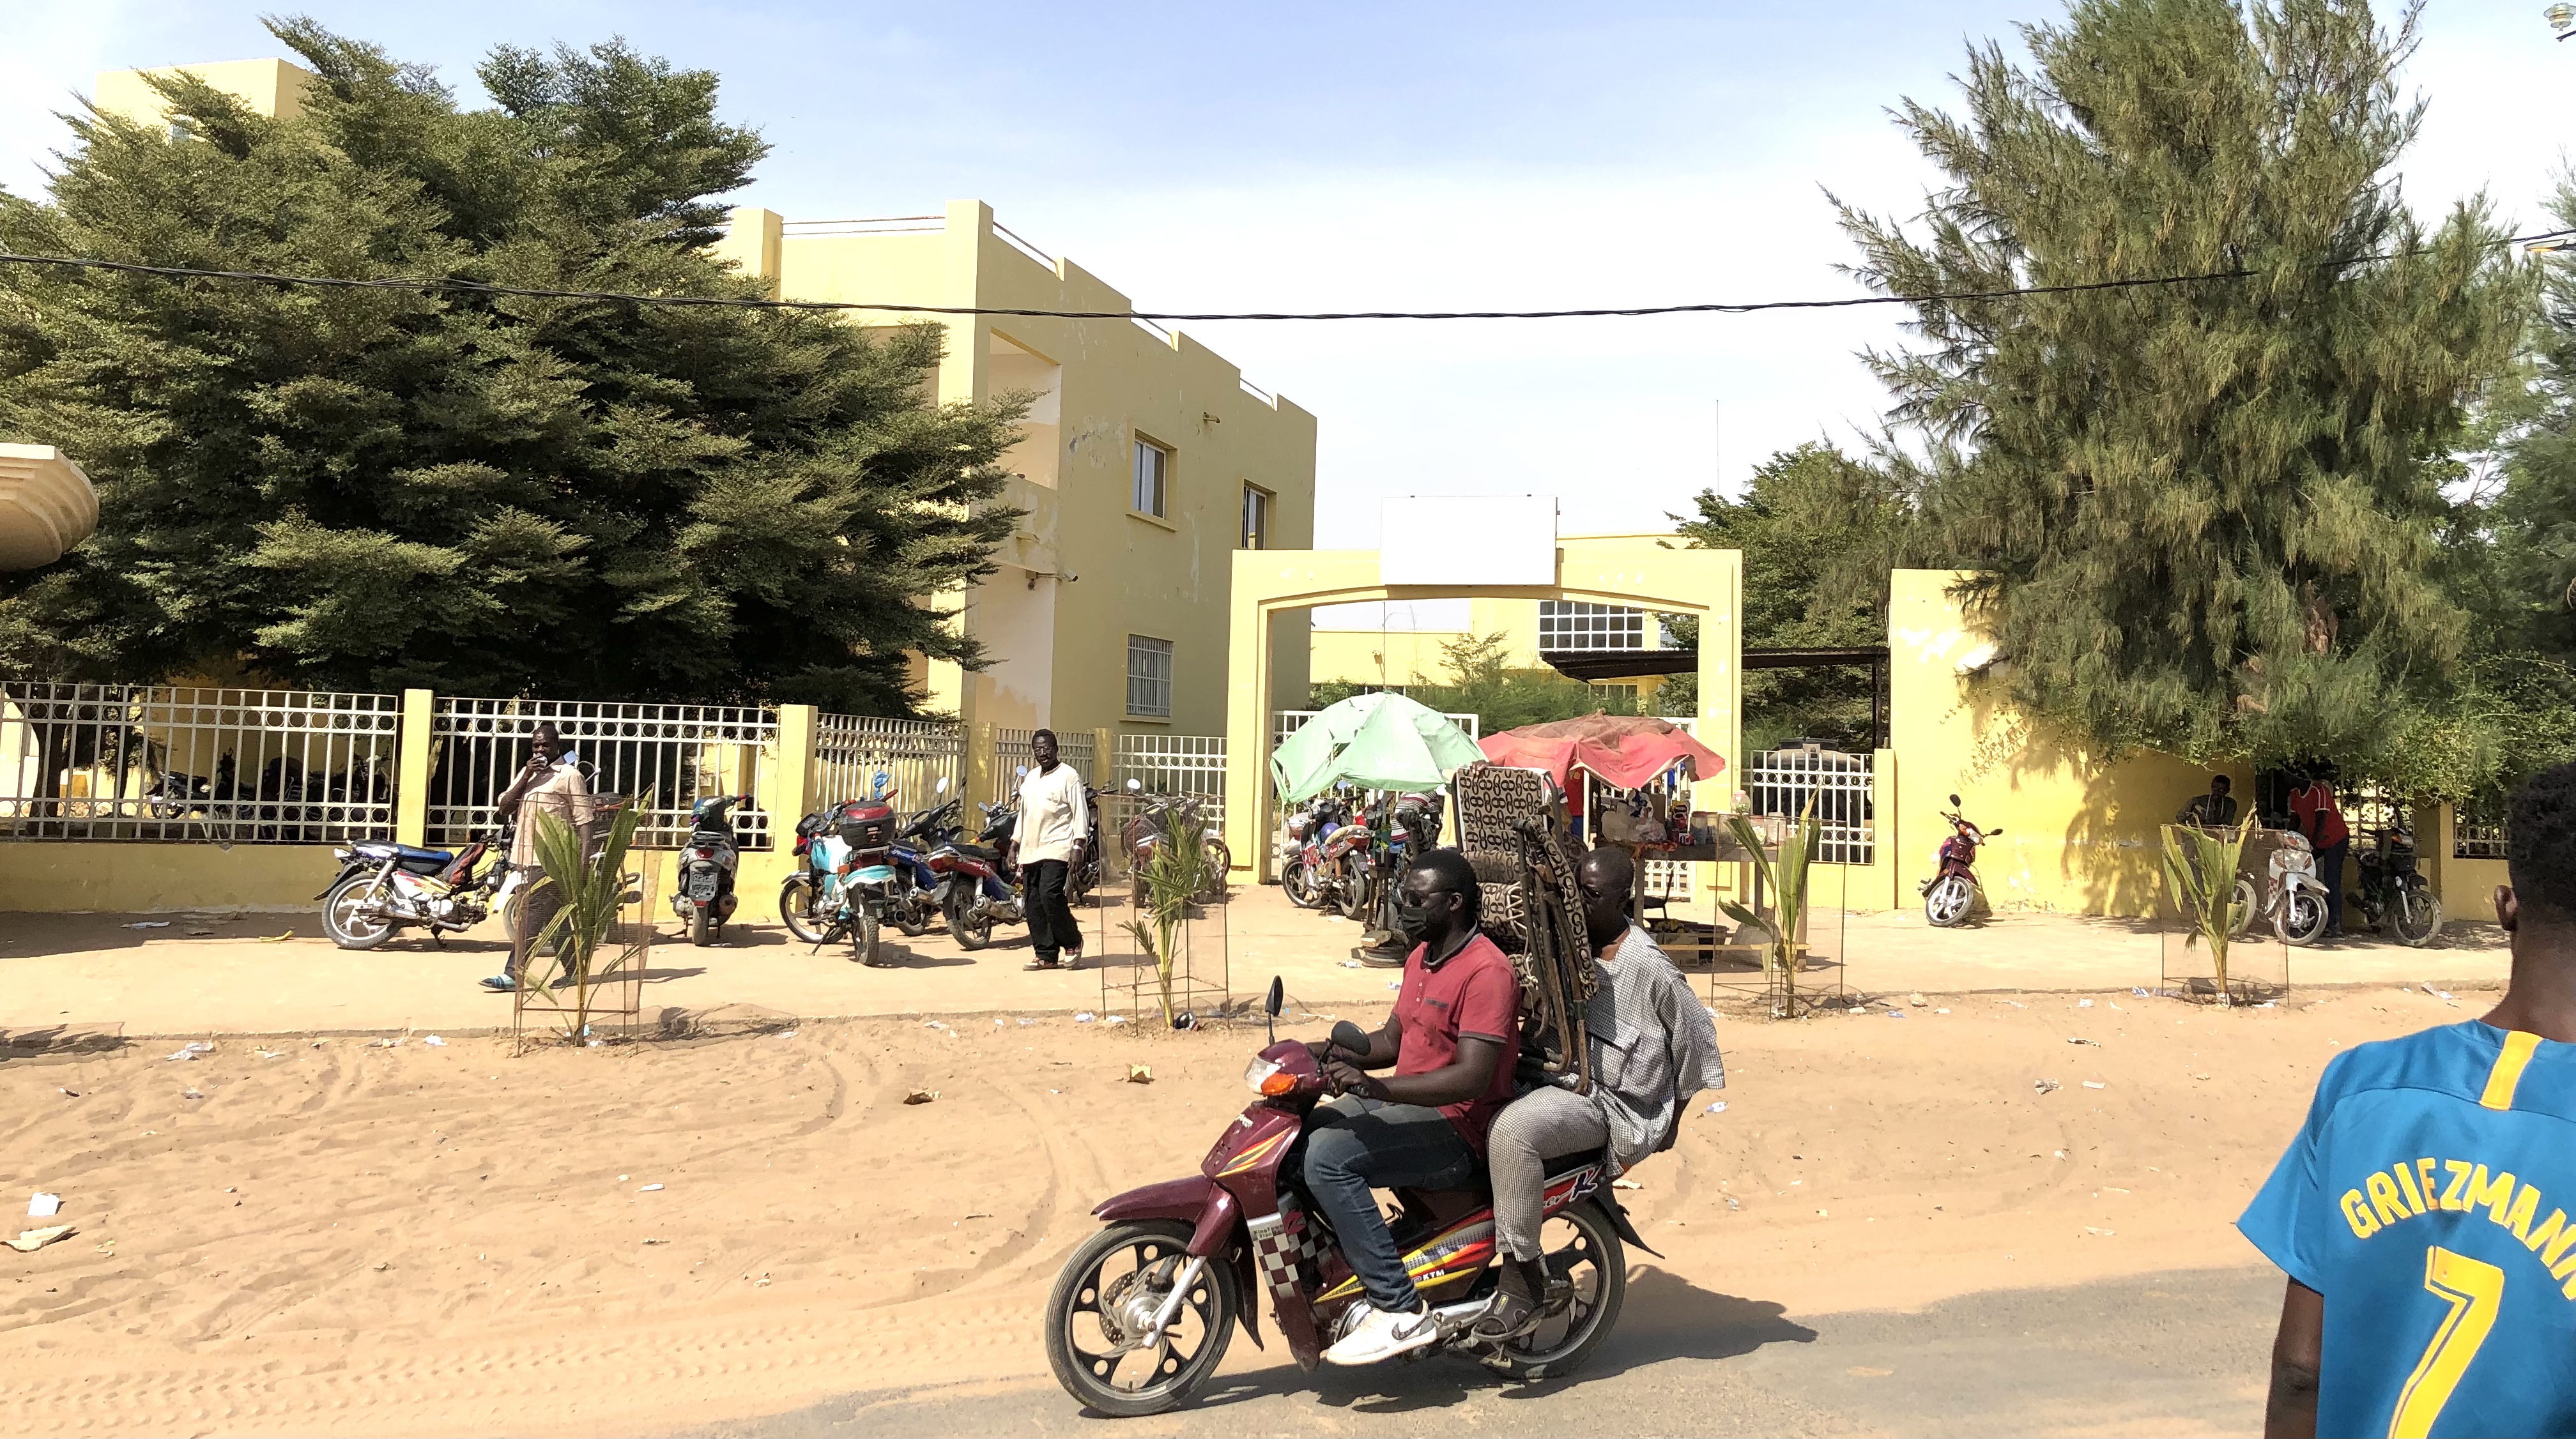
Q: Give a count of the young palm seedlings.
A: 4